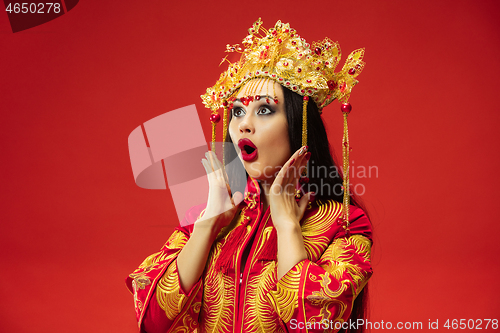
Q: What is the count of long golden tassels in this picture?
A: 4